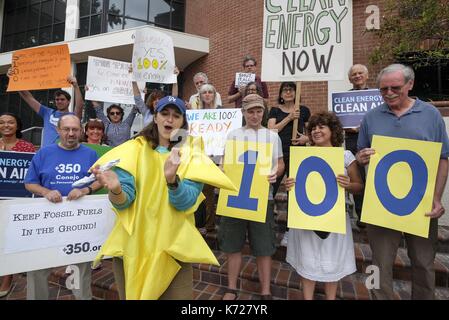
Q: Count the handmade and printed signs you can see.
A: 12